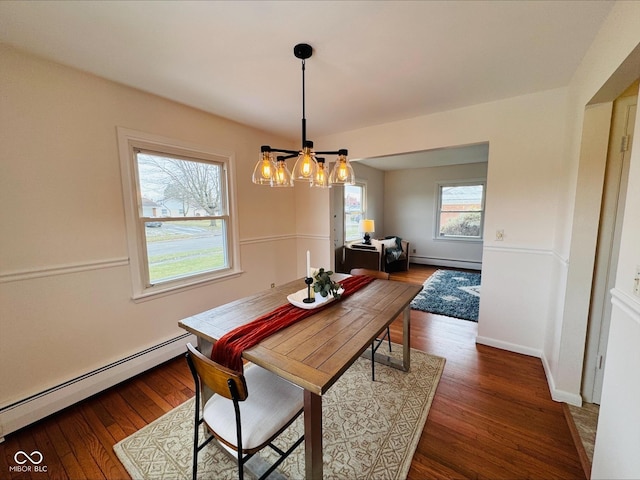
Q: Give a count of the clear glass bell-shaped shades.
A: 5